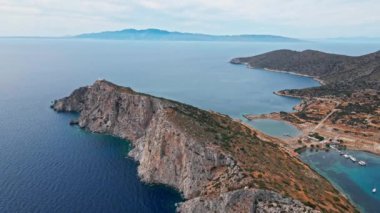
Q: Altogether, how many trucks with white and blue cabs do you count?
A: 0